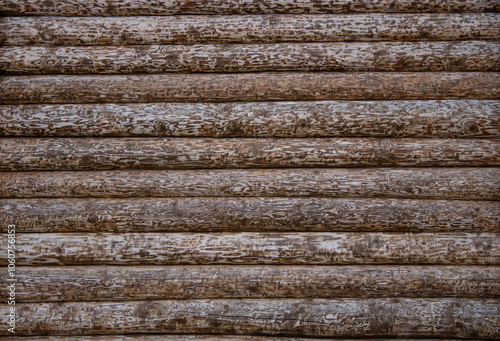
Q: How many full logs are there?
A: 10